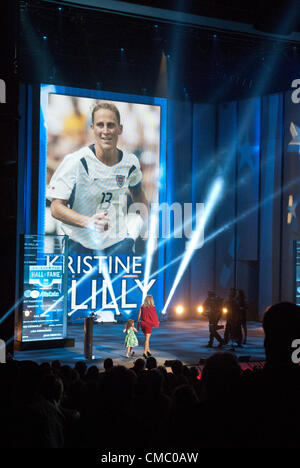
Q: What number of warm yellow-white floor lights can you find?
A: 3